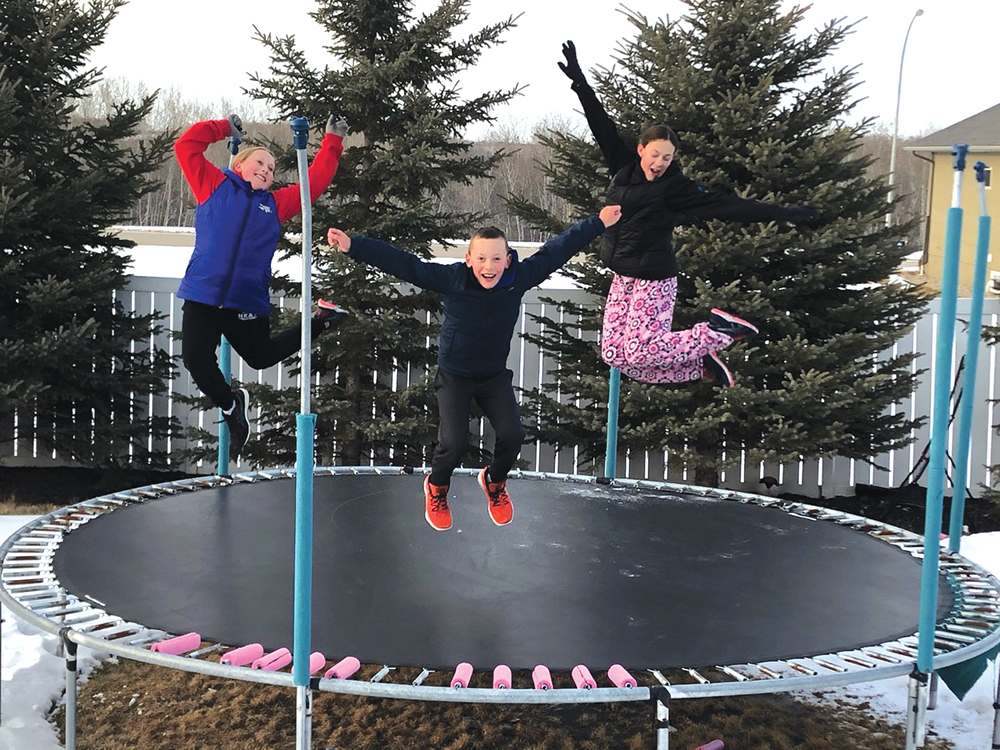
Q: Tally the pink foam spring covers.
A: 11